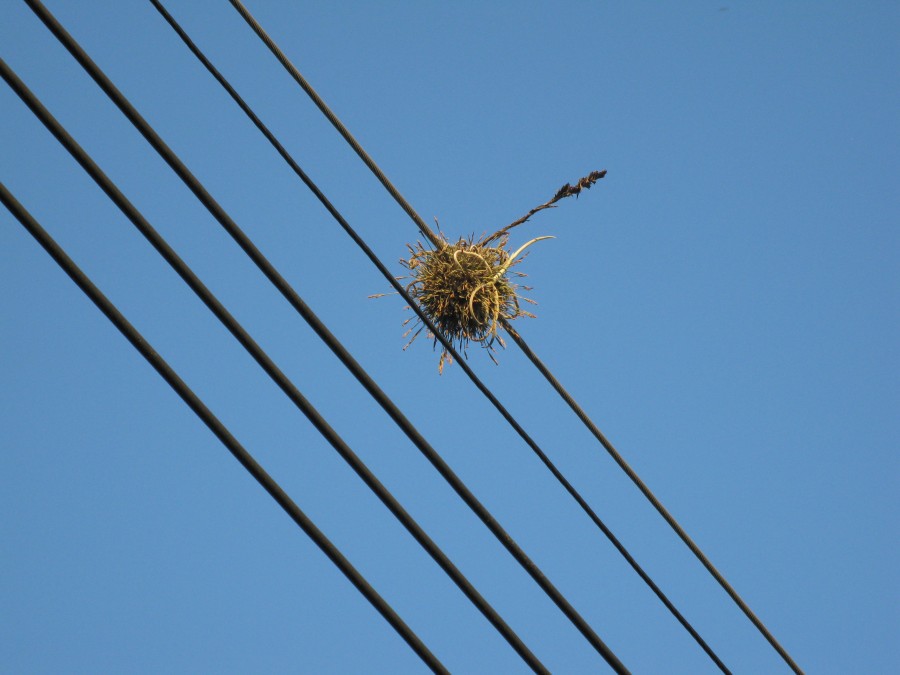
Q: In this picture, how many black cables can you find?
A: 5